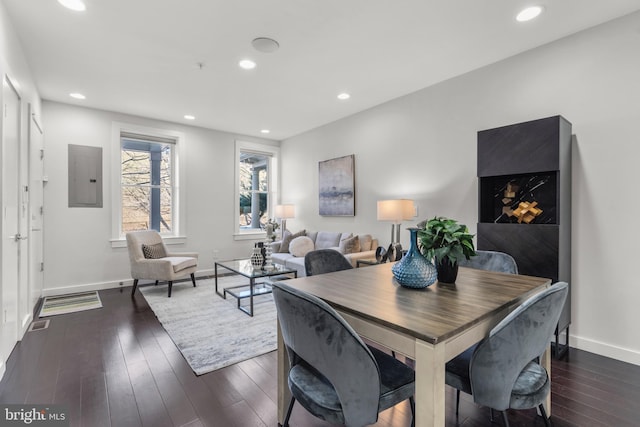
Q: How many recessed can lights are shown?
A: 7